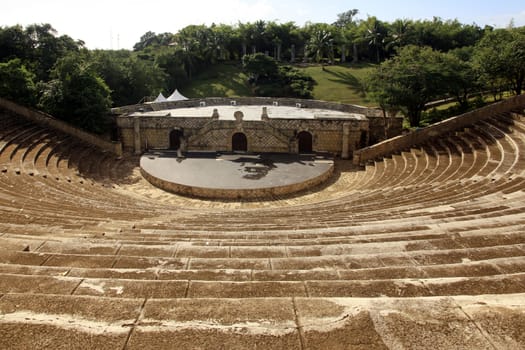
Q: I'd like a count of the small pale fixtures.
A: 4